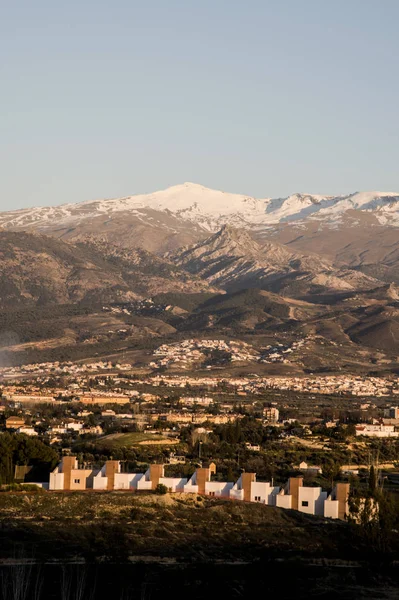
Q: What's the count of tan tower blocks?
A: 7